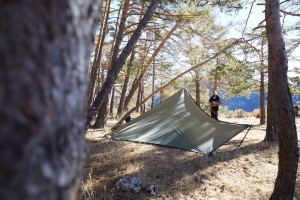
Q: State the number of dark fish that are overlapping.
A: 0